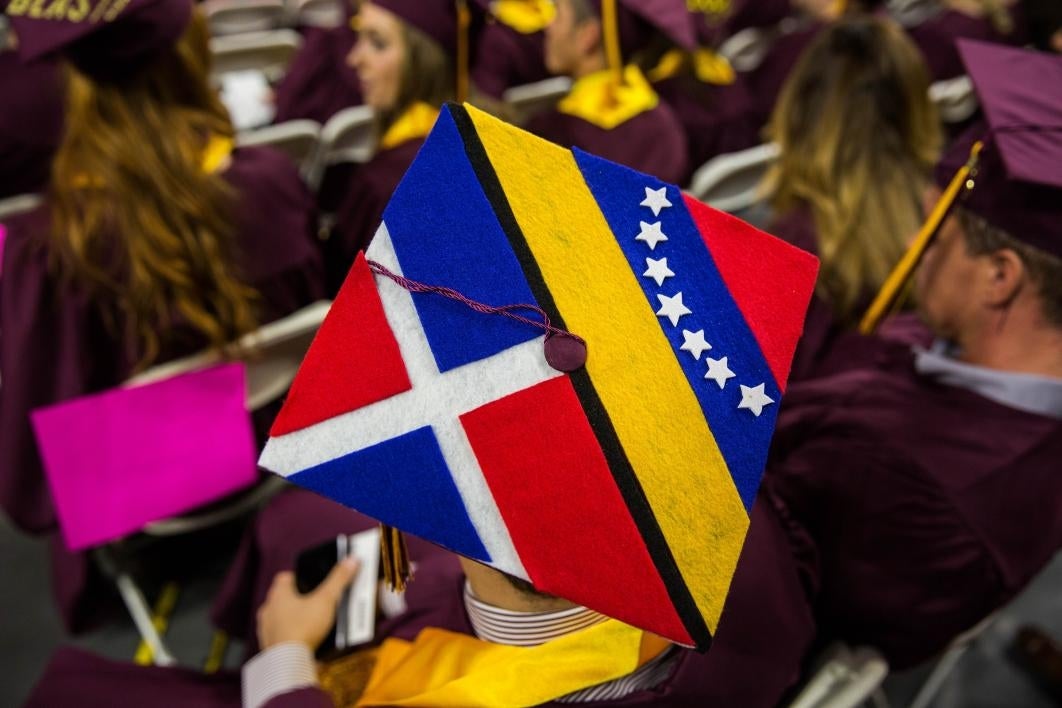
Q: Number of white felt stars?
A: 7